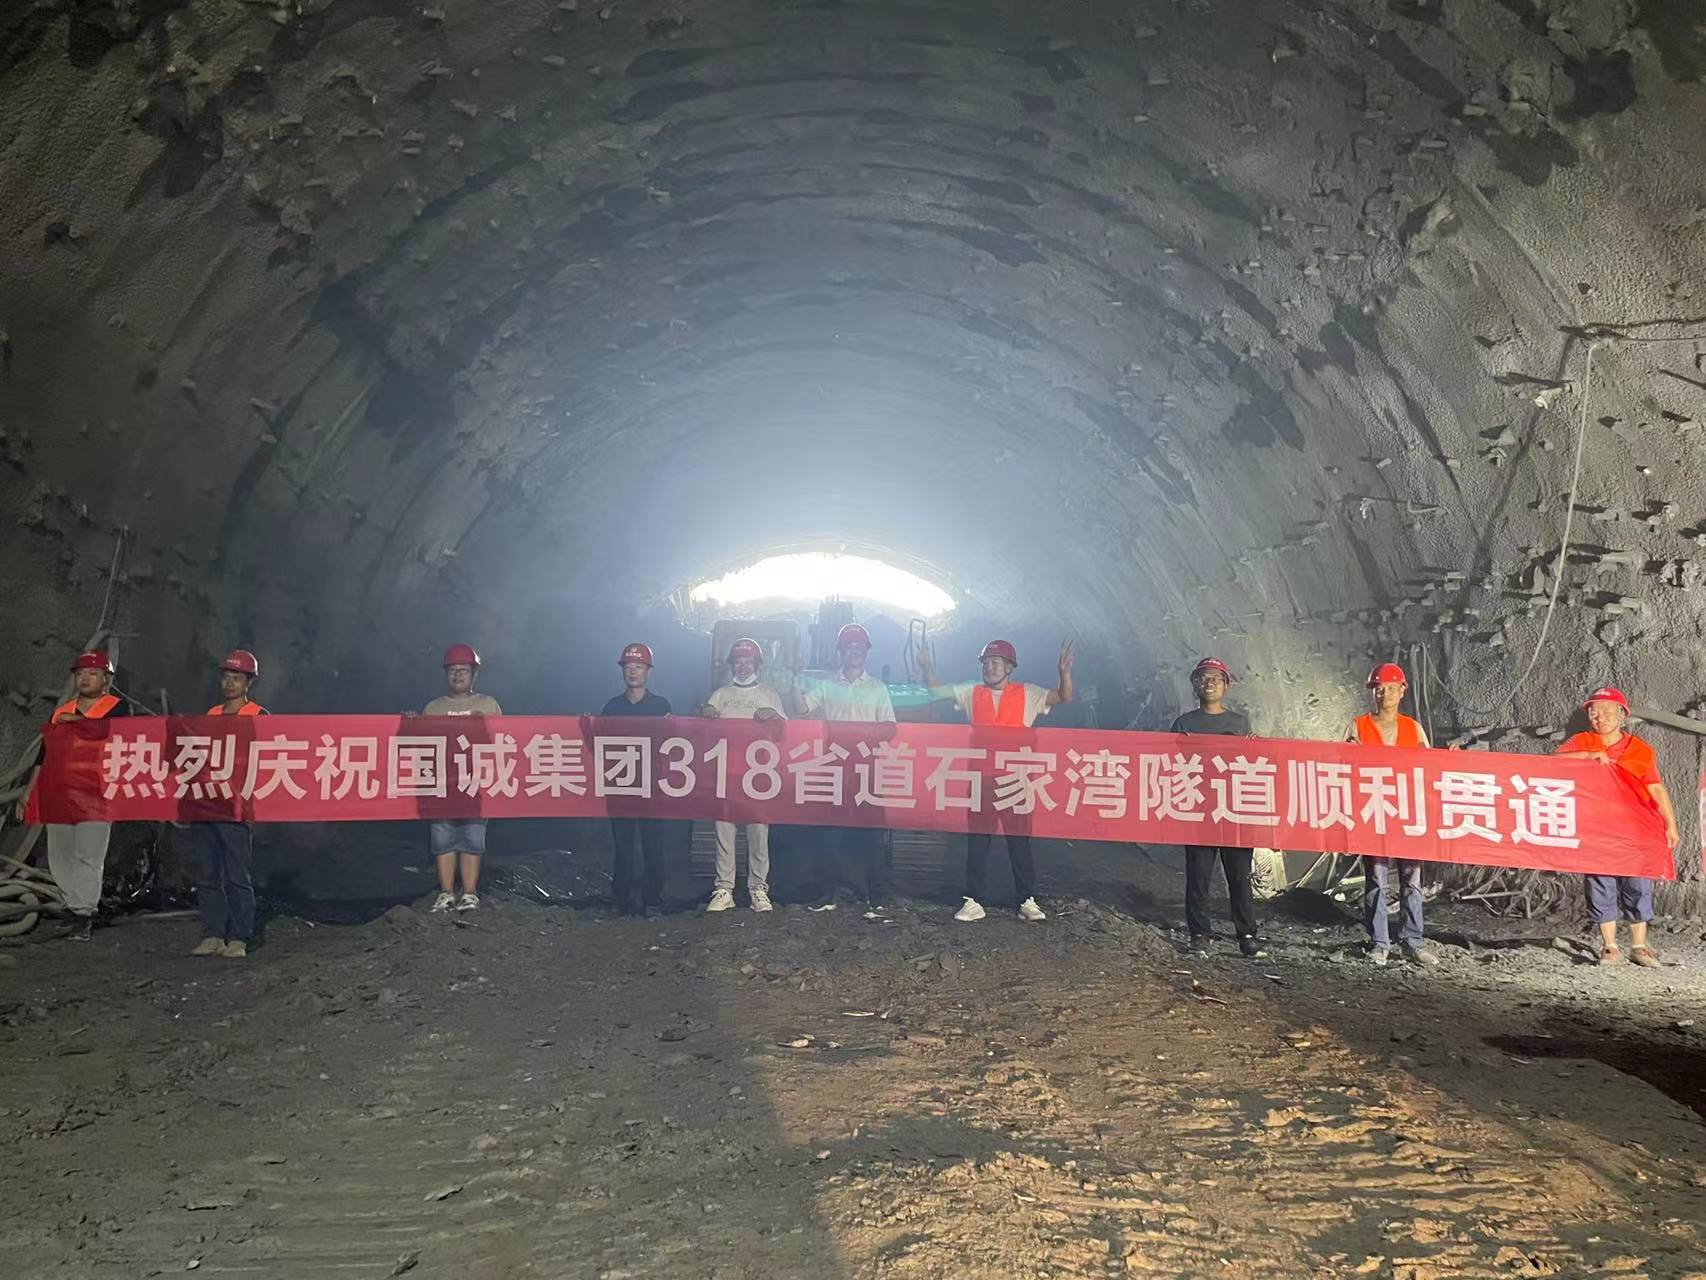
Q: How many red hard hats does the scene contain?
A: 10